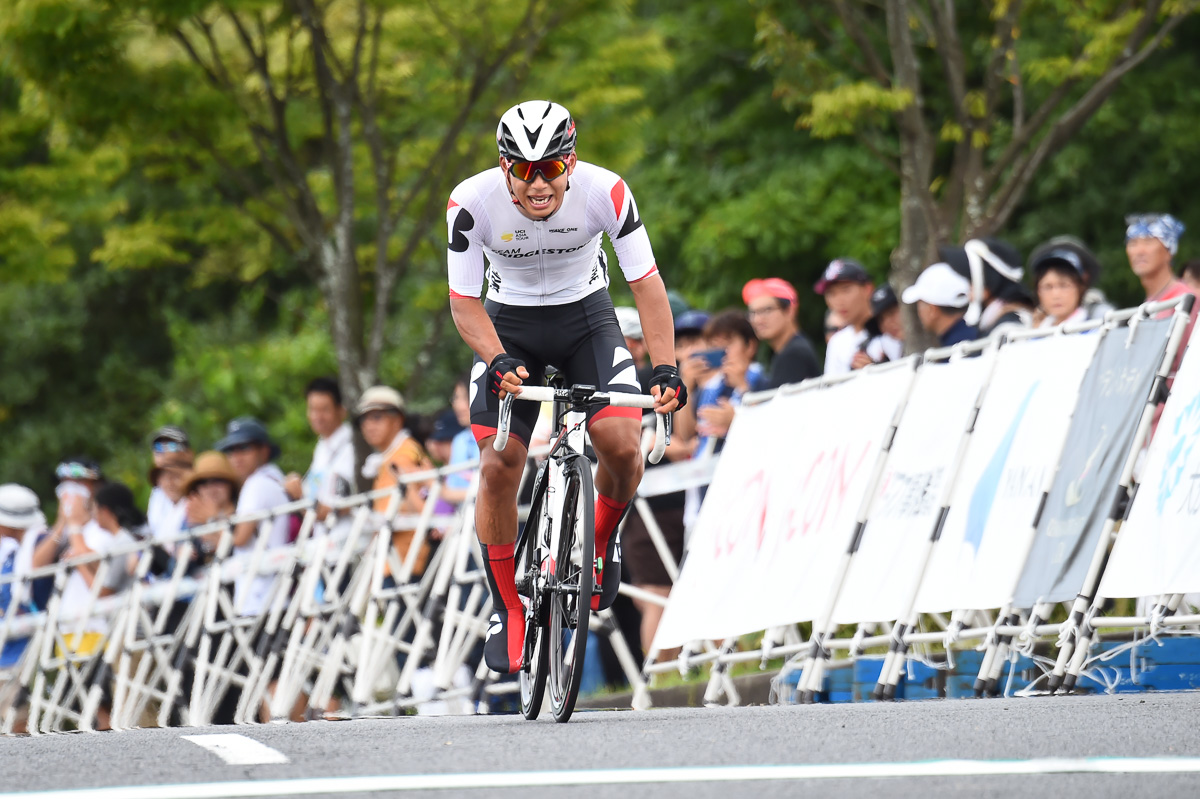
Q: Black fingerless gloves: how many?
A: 2